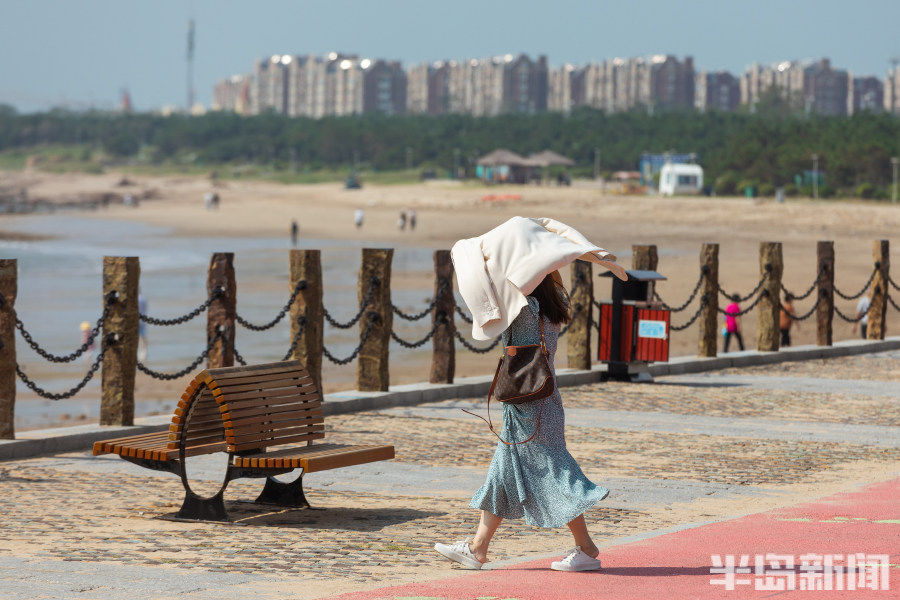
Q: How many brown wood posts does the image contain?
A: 12